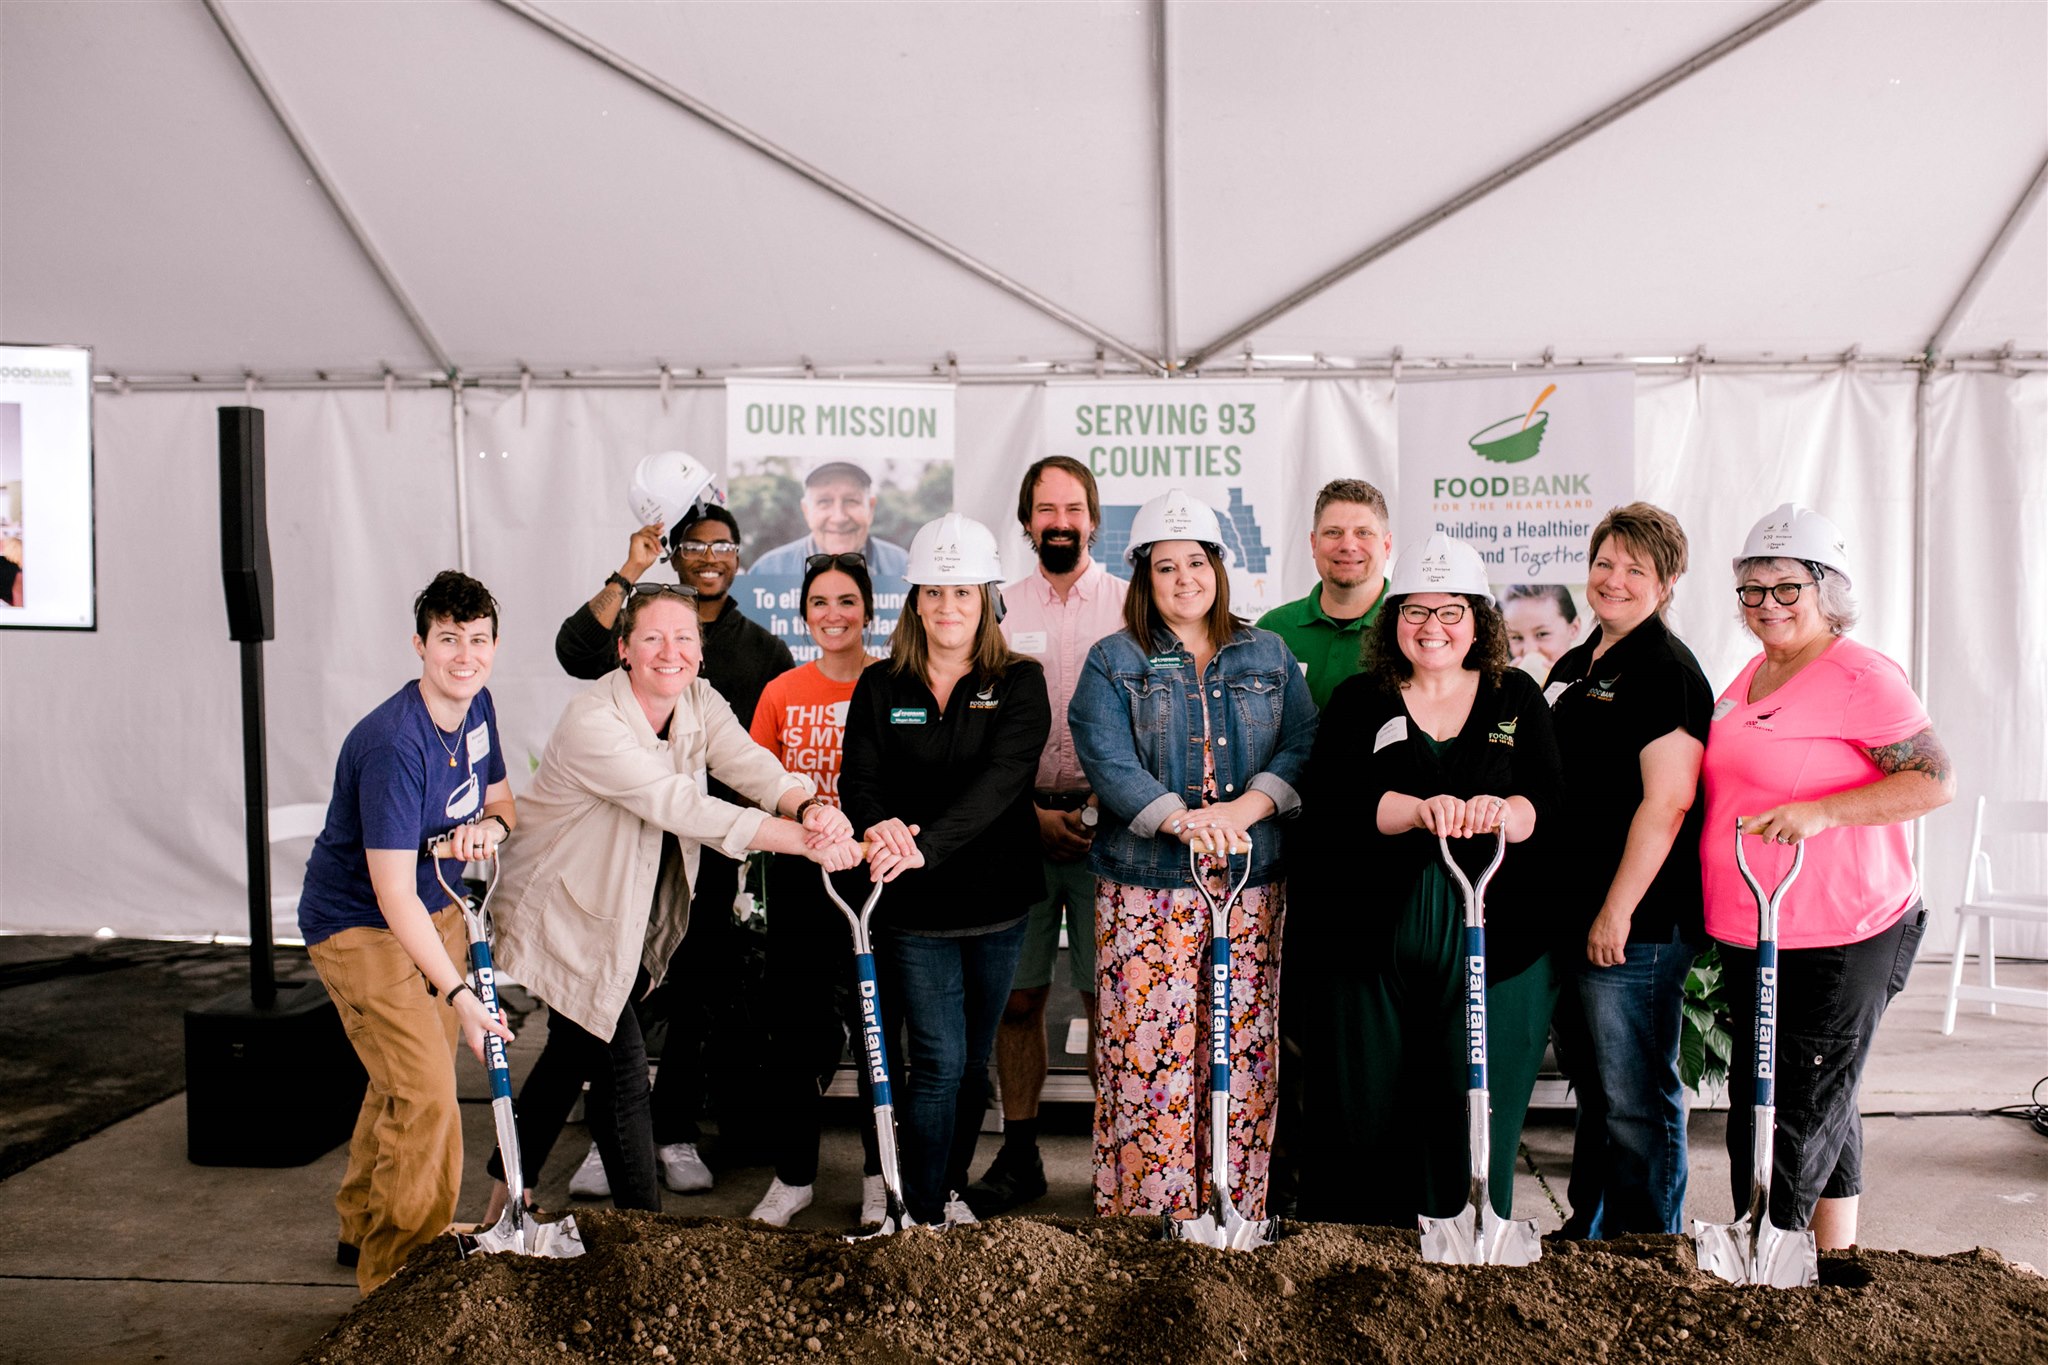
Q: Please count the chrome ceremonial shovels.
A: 5